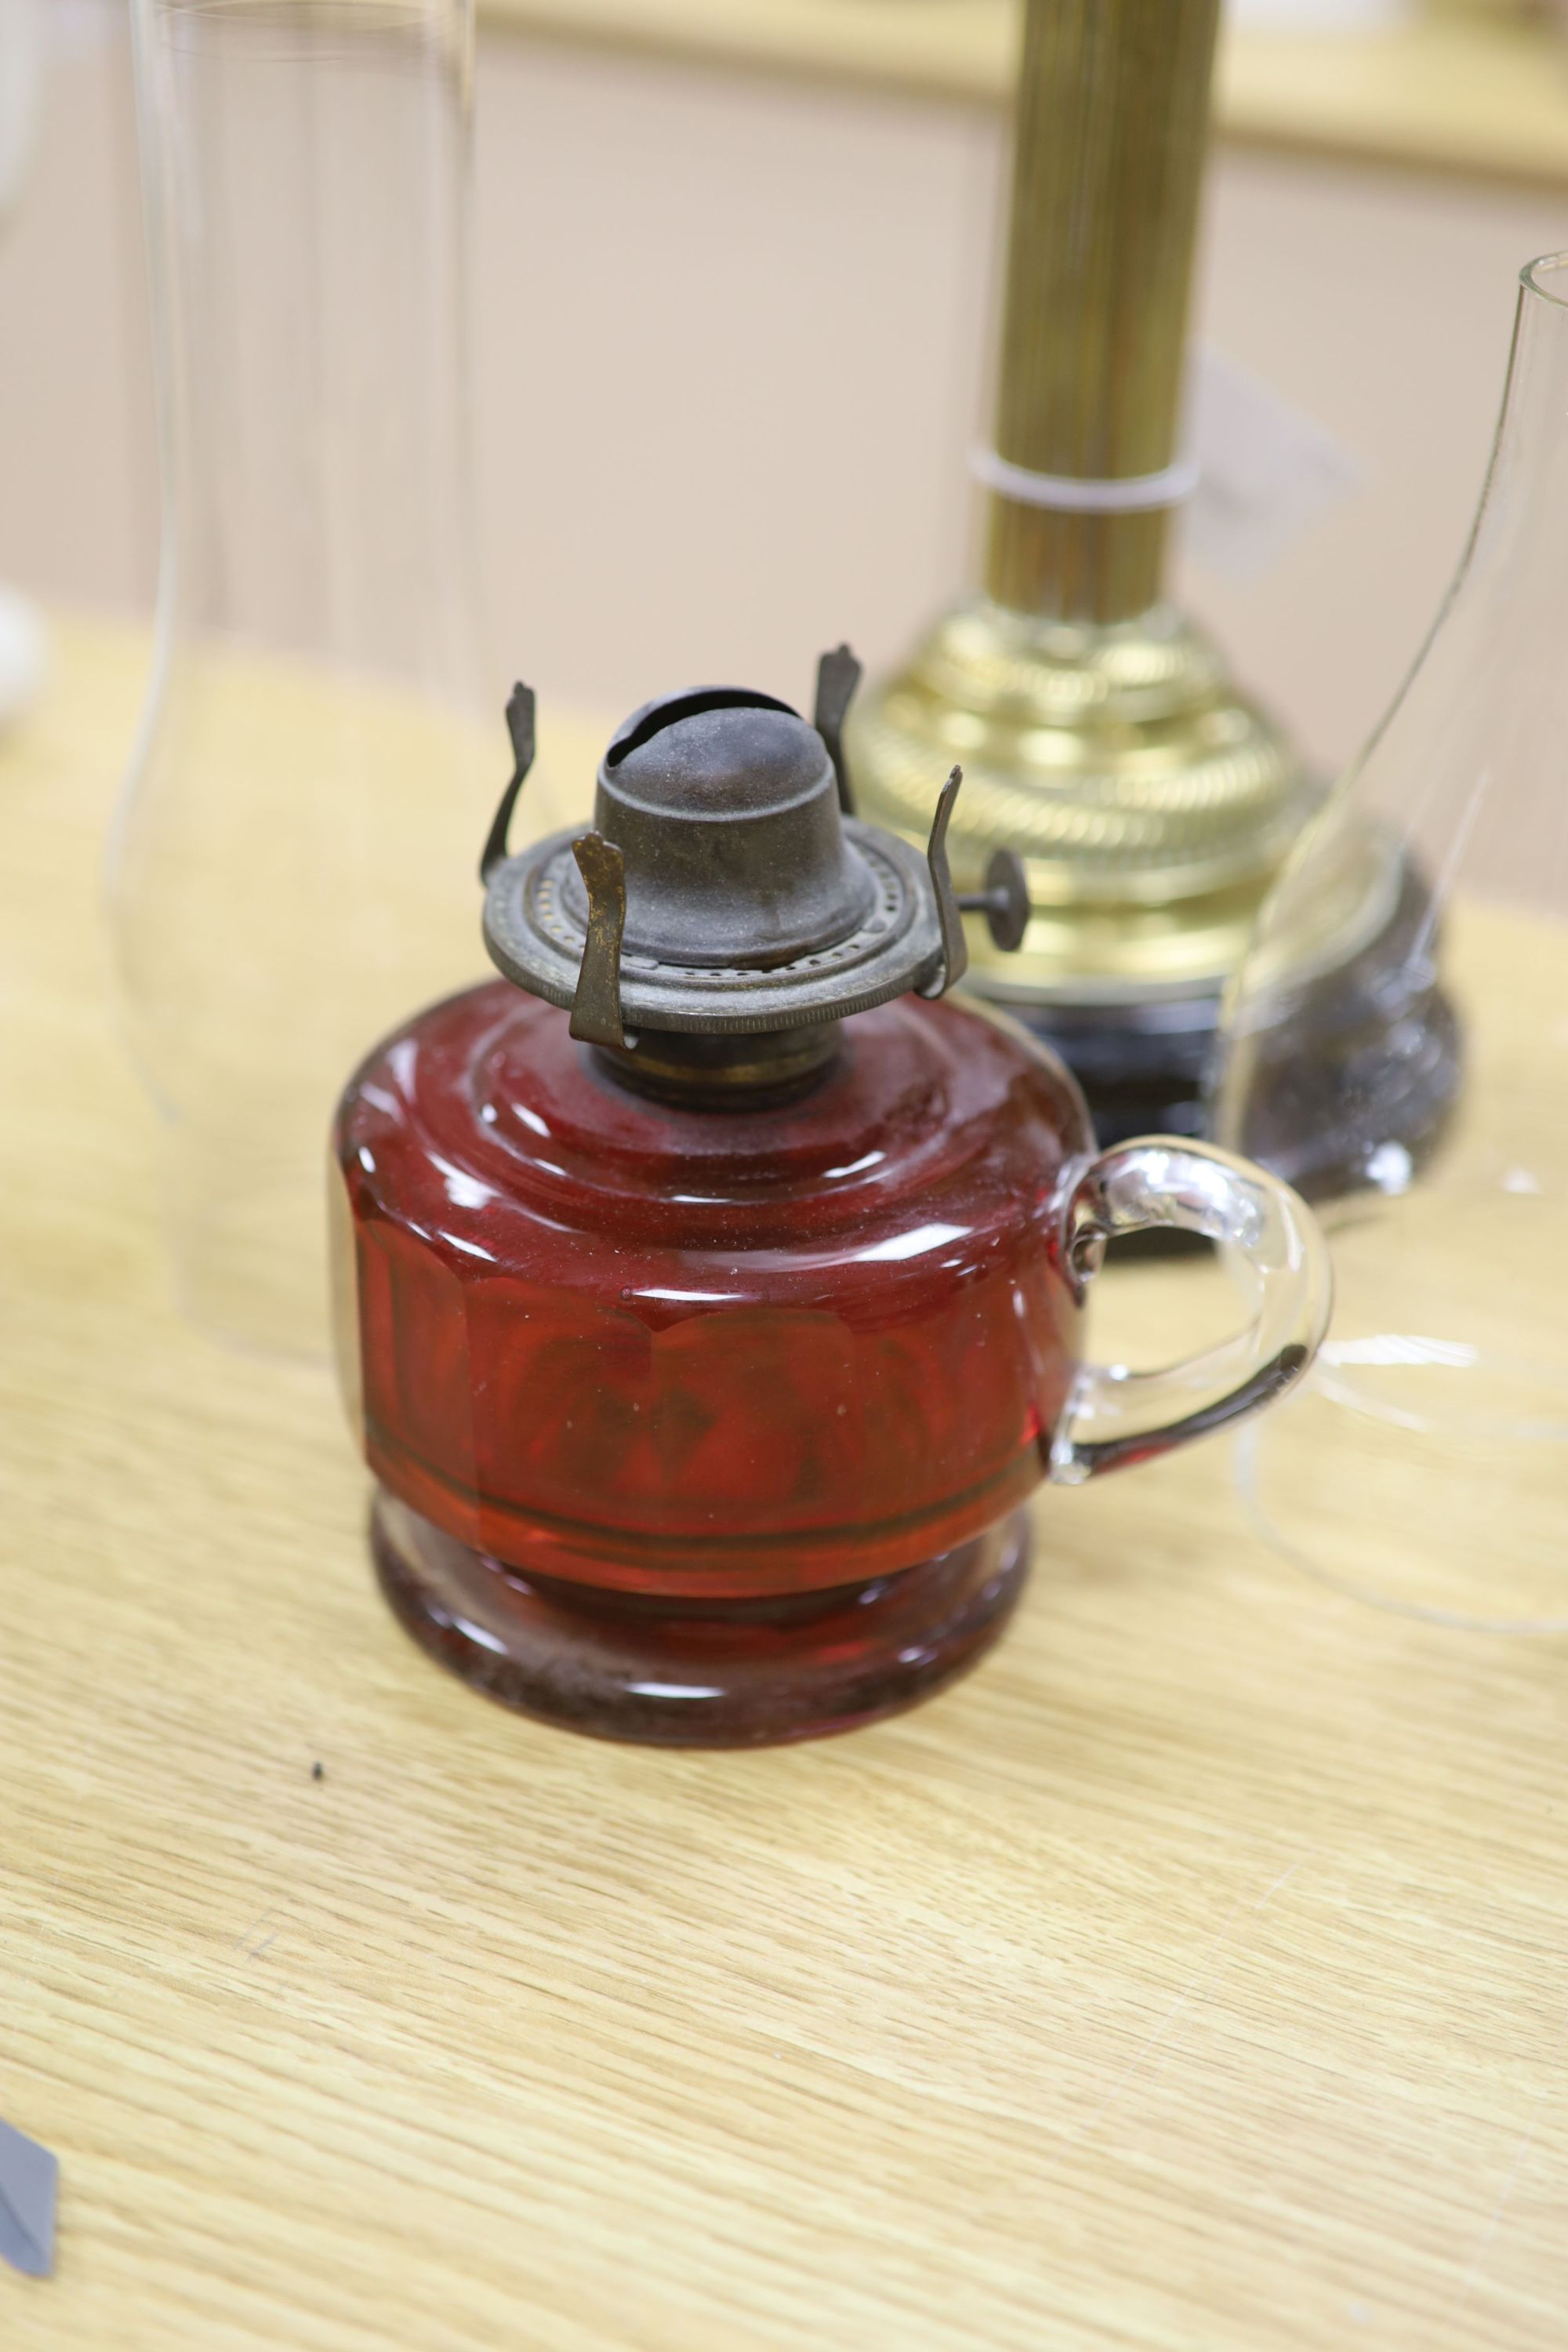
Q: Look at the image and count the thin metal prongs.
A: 4